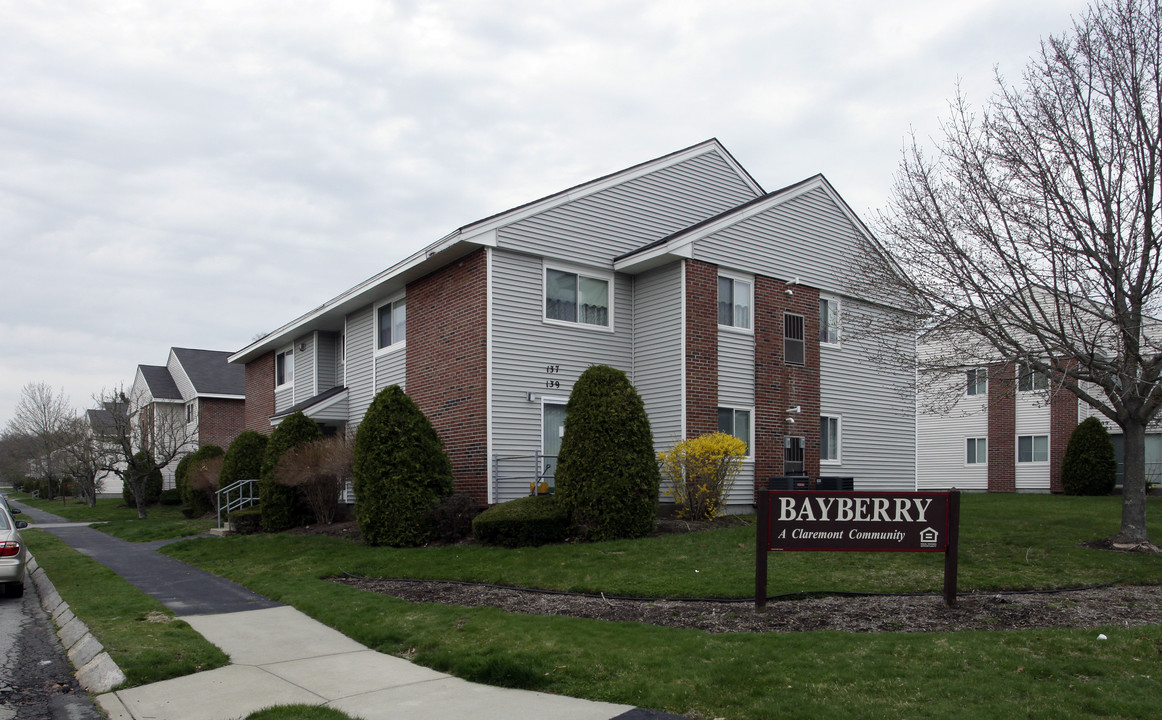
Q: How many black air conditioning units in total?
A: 2